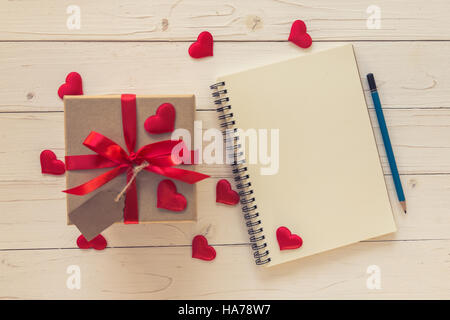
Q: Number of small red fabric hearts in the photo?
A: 10